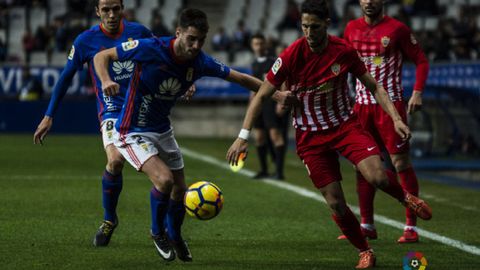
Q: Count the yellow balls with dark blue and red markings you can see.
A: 1